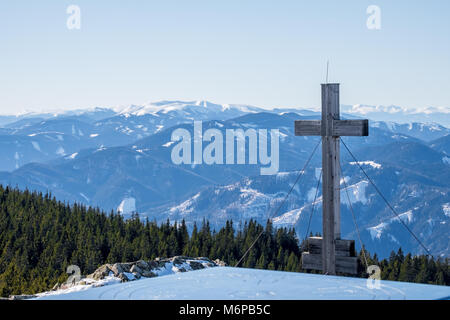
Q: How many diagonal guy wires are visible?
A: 4